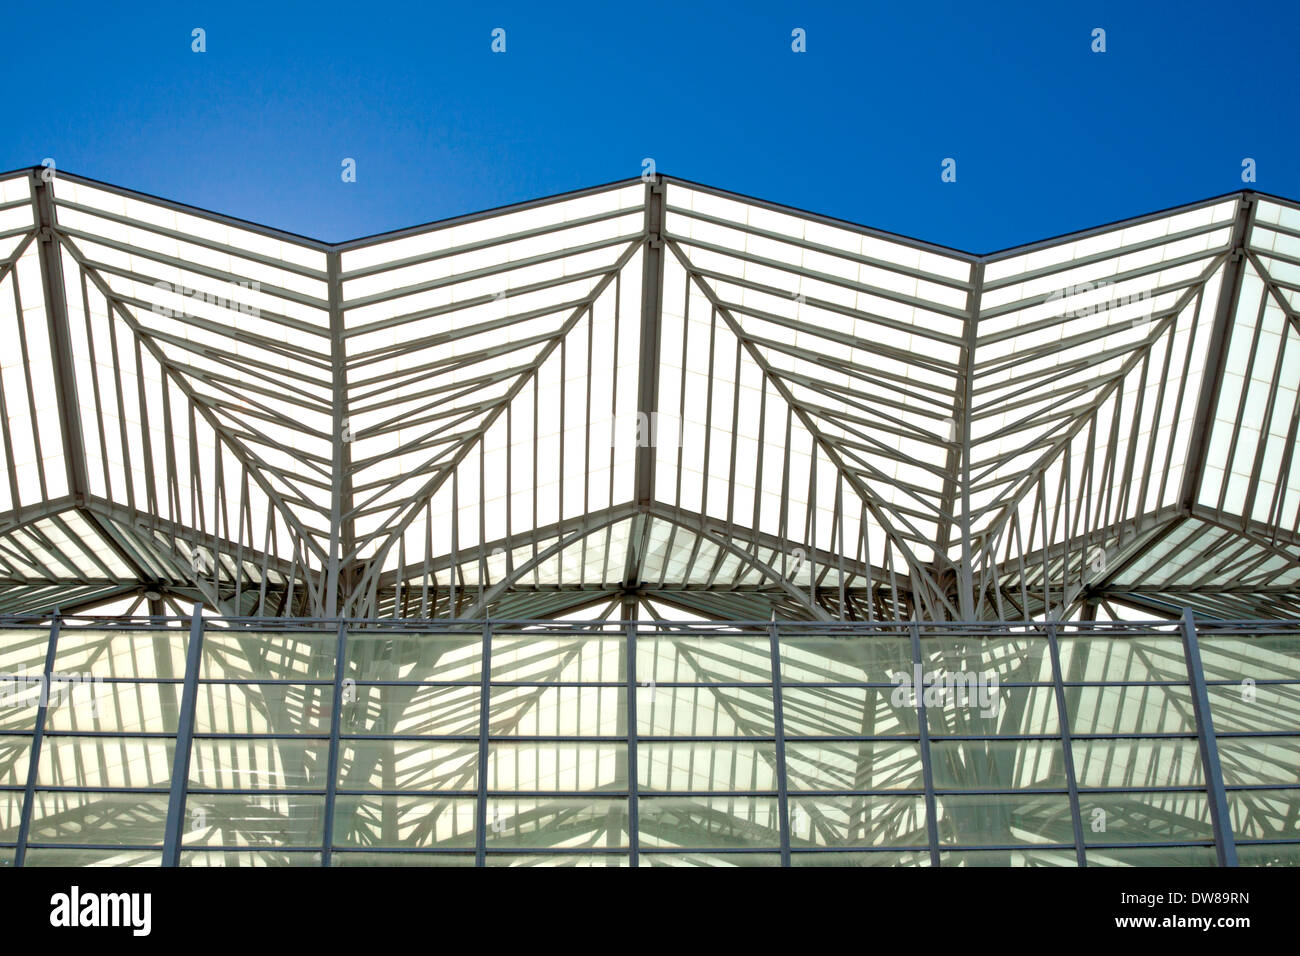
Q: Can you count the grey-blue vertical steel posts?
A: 9